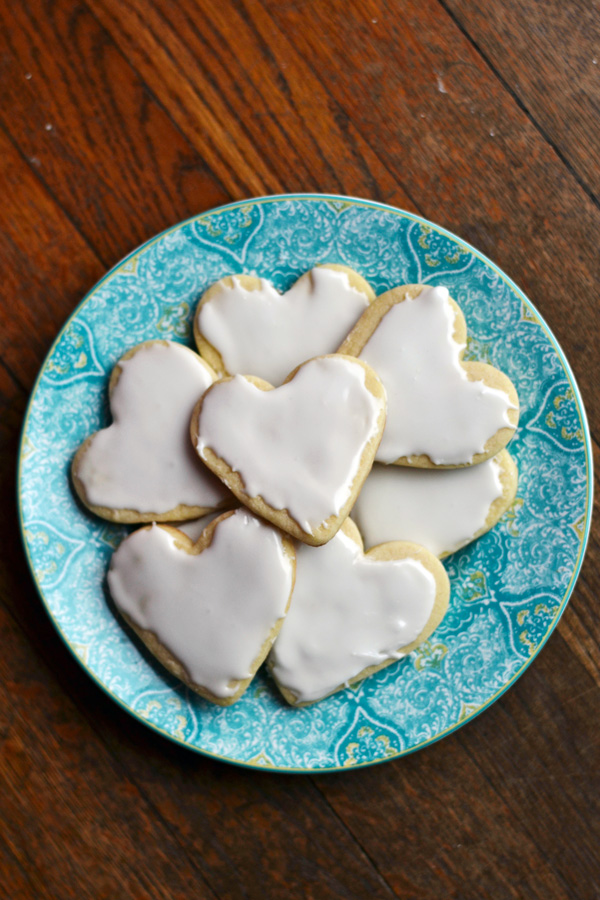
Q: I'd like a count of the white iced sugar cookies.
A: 7